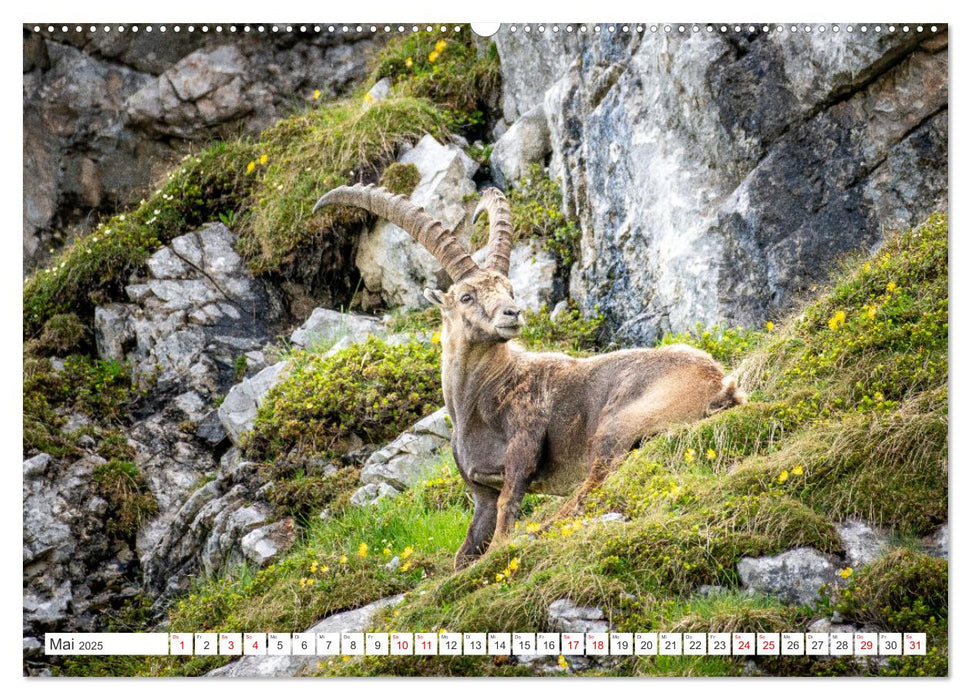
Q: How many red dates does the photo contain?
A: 11